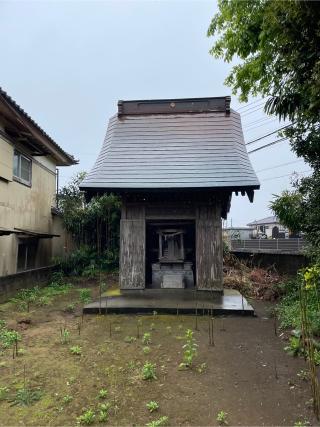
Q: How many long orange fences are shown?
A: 0